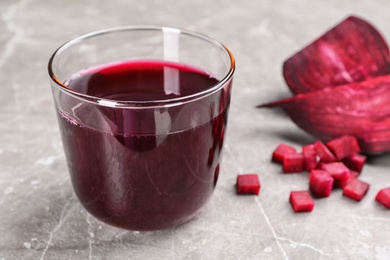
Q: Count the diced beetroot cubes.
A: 13